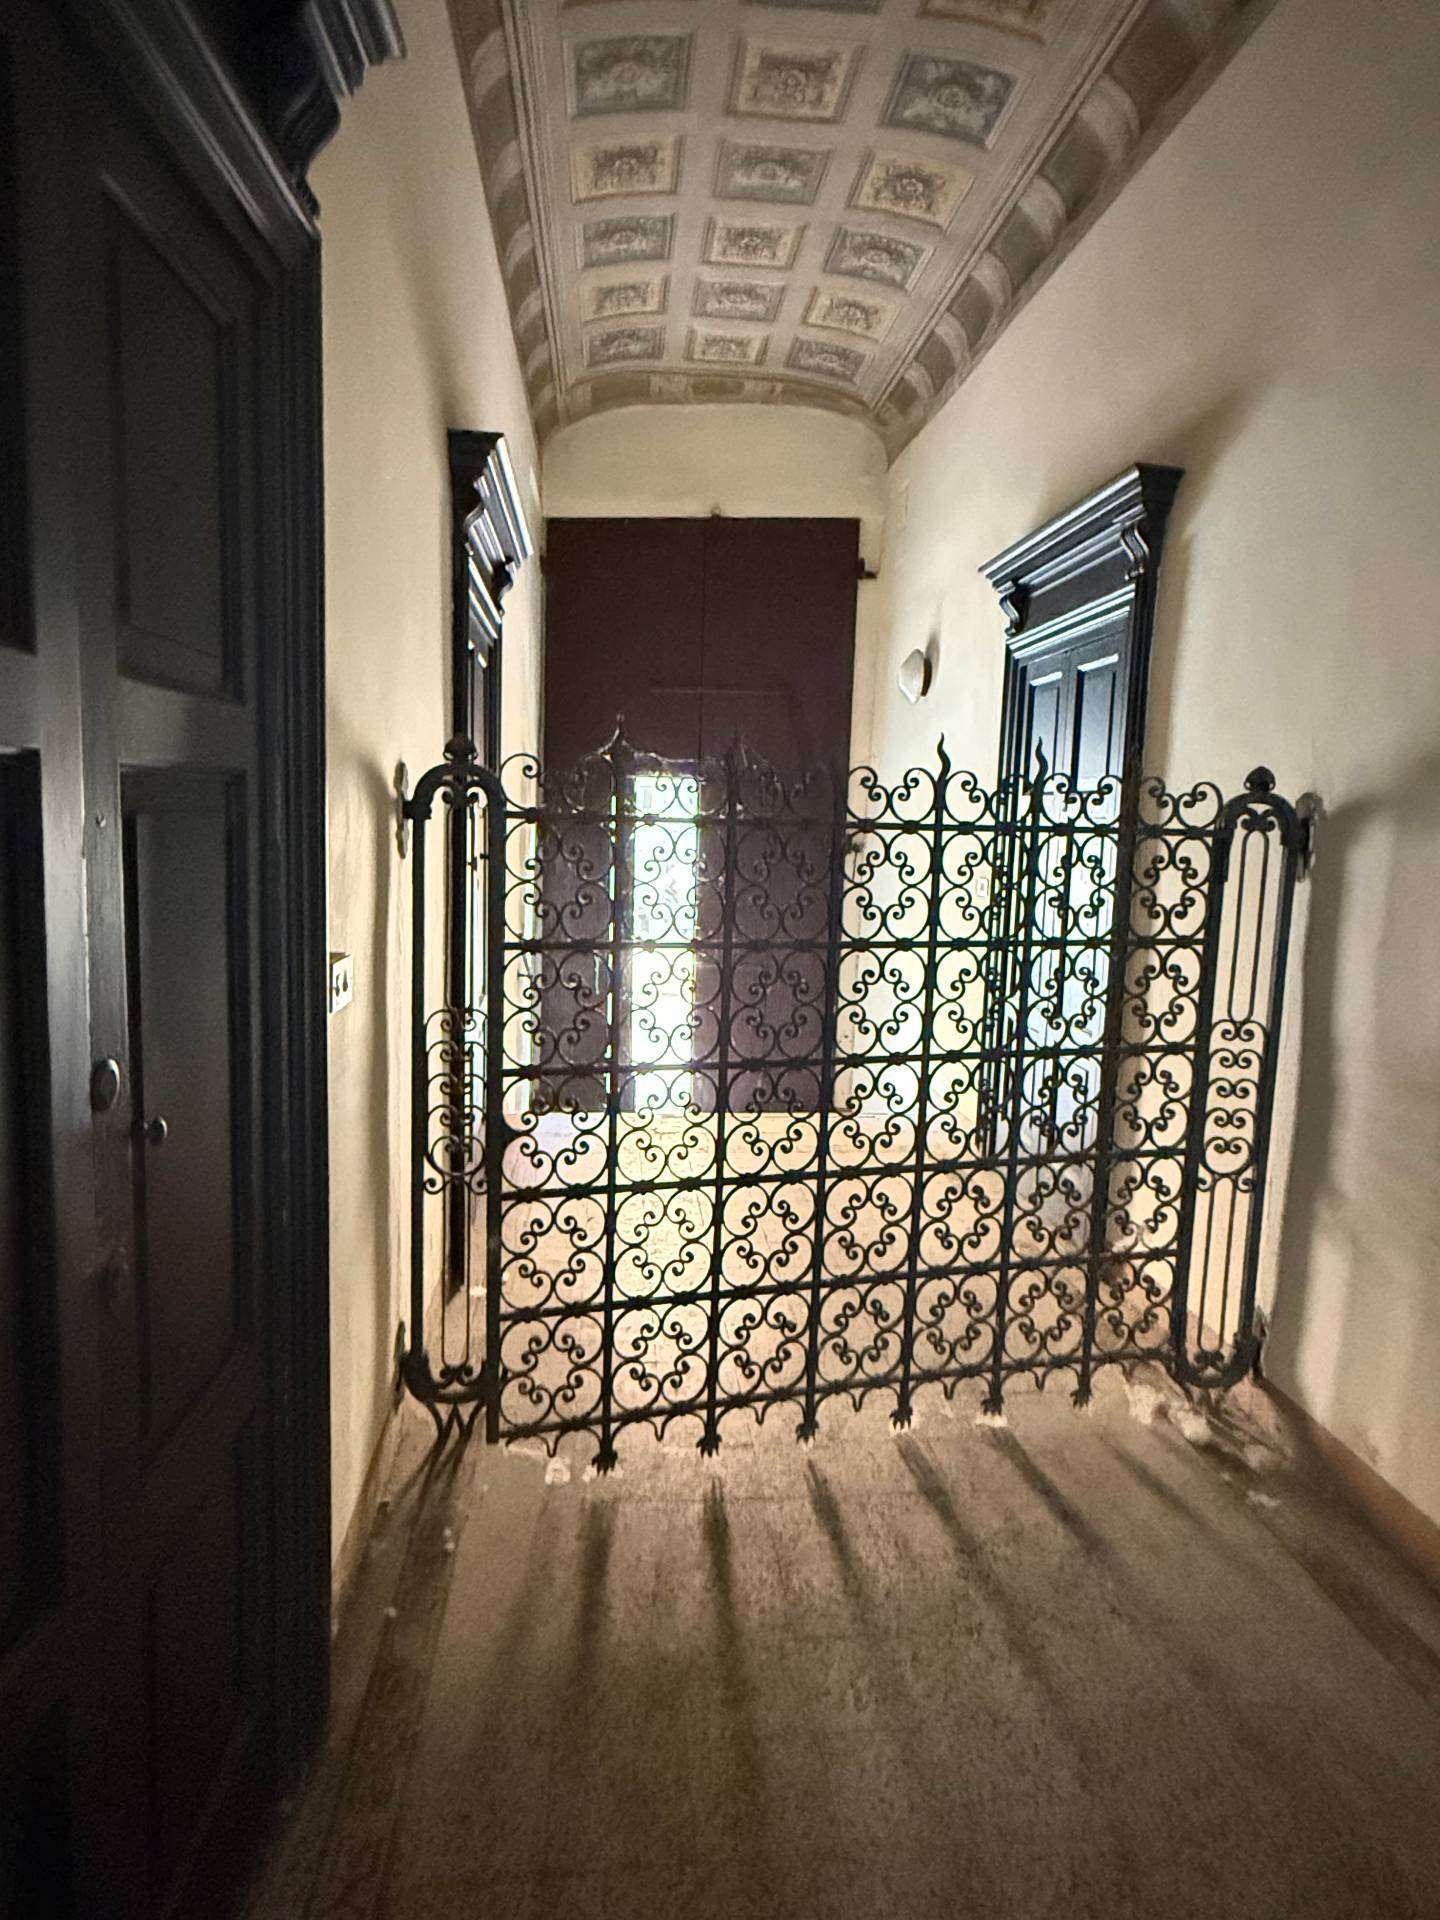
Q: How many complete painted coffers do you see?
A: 15